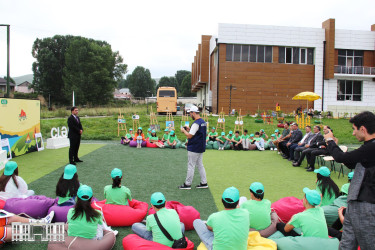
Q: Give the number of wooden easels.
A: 8